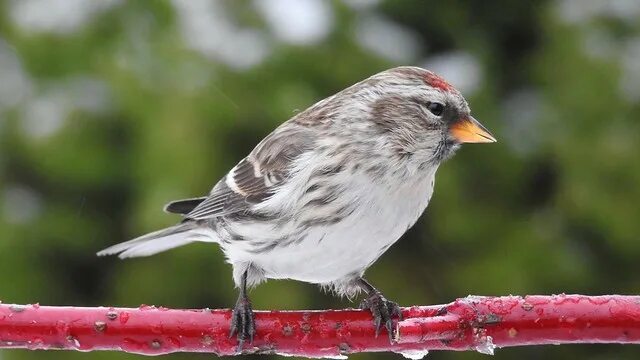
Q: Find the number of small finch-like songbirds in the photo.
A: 1